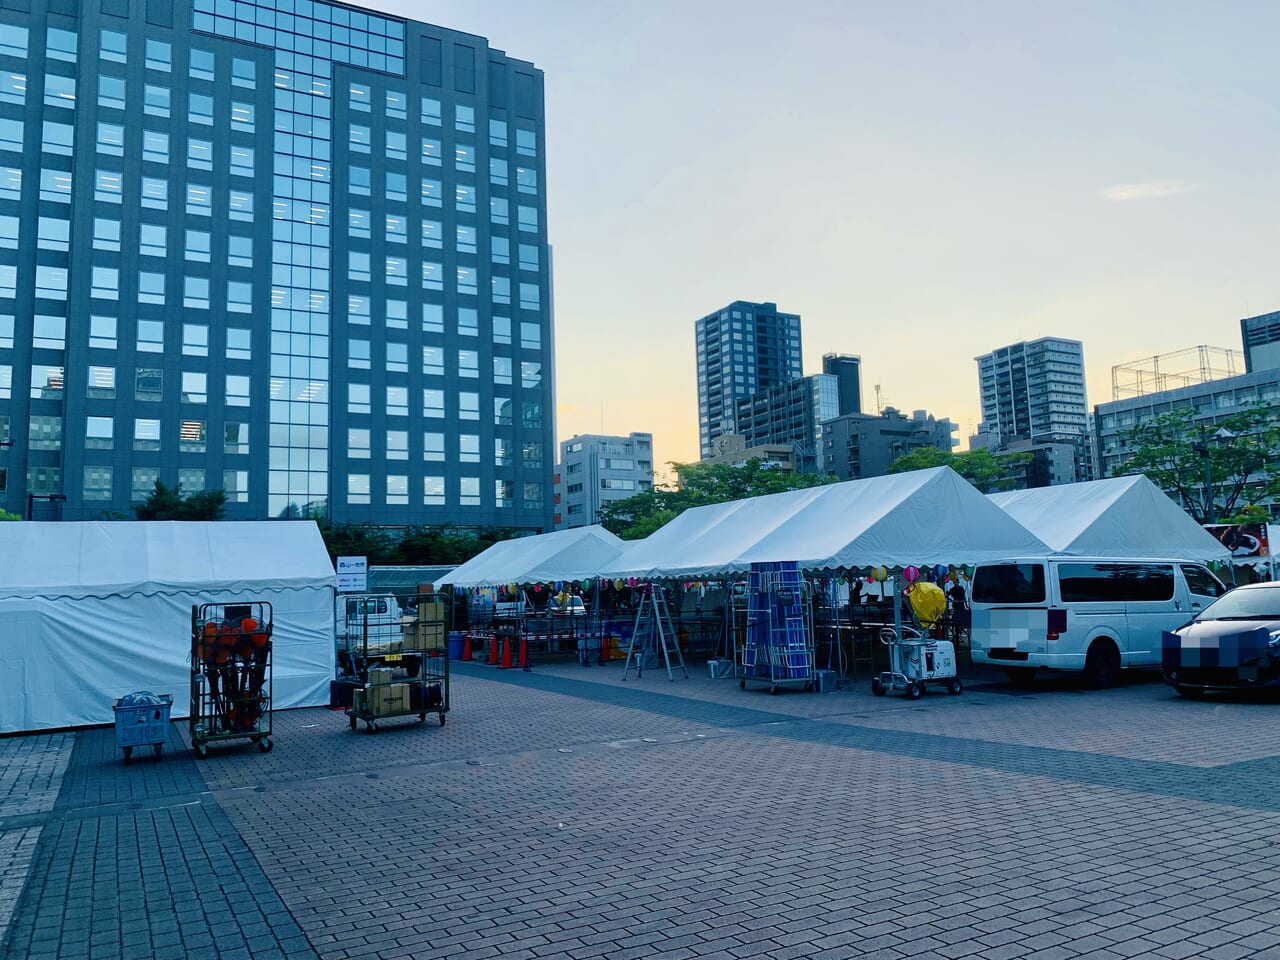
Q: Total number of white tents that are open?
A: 3